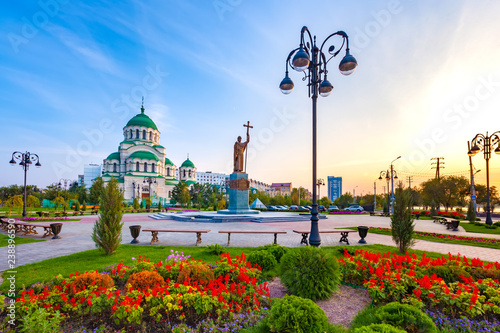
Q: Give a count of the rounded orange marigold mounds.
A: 3